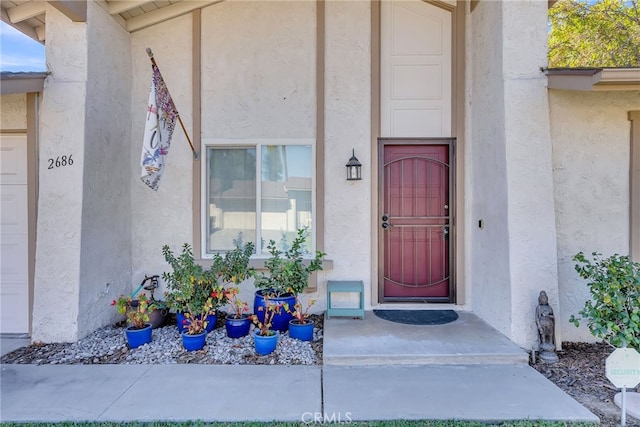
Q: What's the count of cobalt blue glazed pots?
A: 7